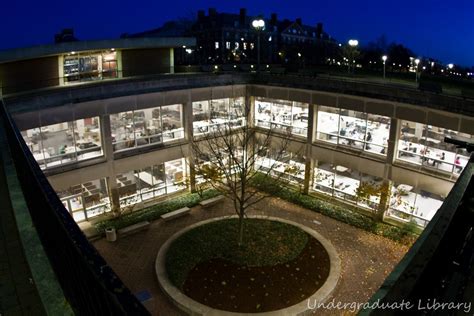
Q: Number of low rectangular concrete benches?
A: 3